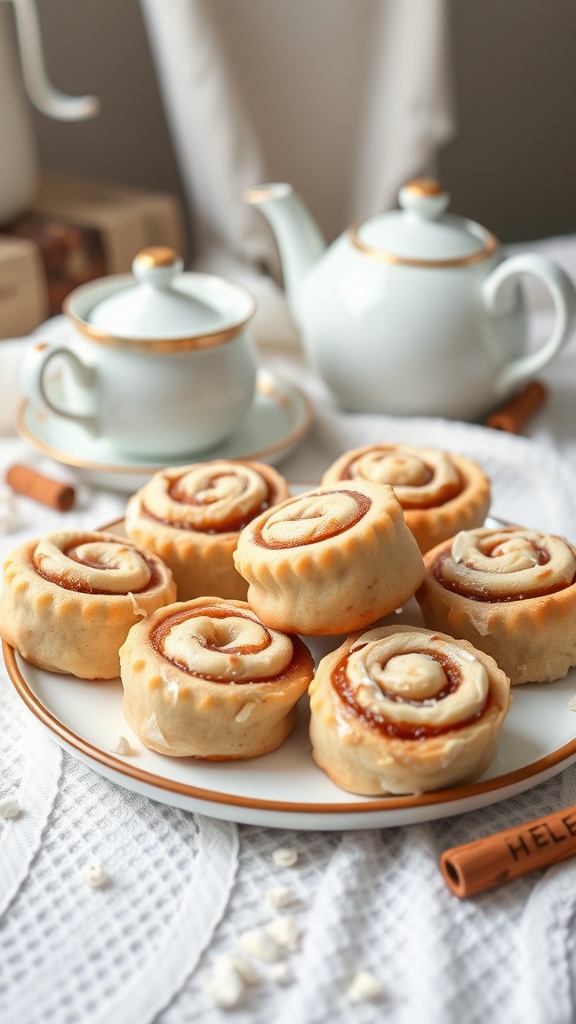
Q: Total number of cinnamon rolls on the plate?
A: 7